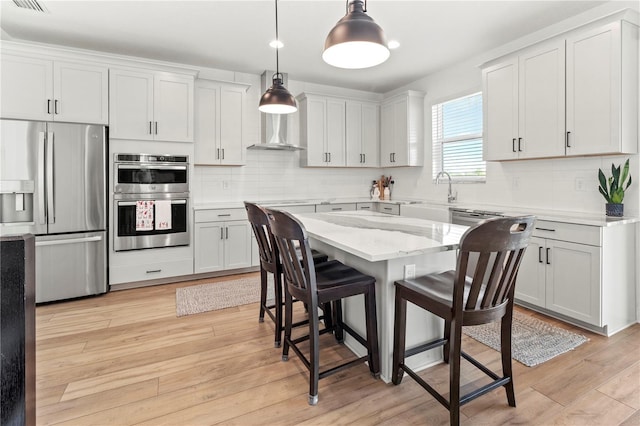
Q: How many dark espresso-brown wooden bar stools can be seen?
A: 3